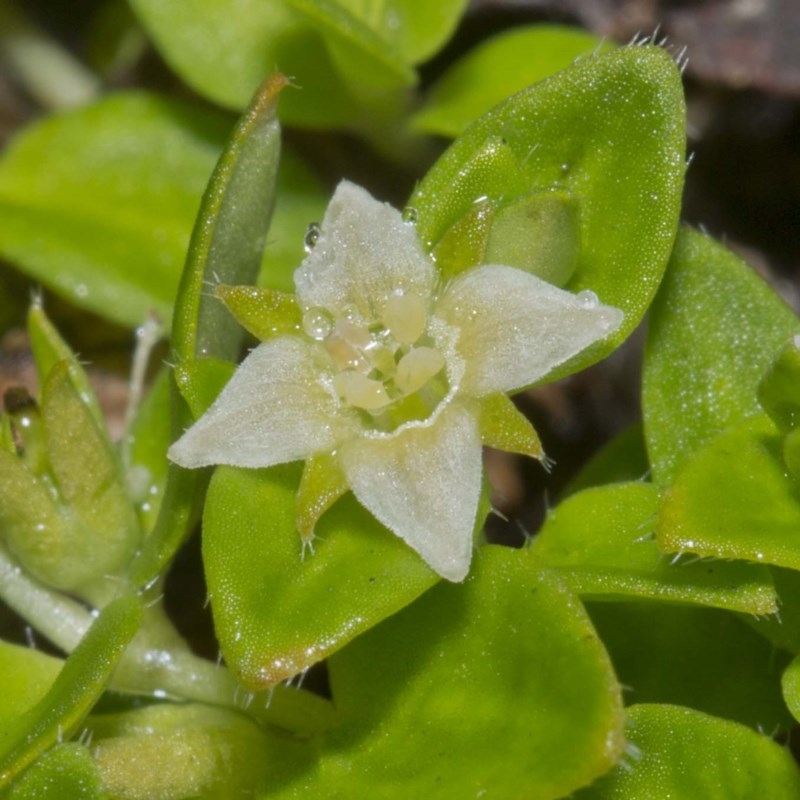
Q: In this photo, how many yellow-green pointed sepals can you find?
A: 4